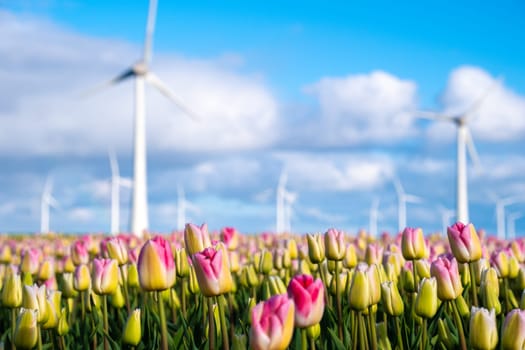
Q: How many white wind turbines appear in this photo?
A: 12